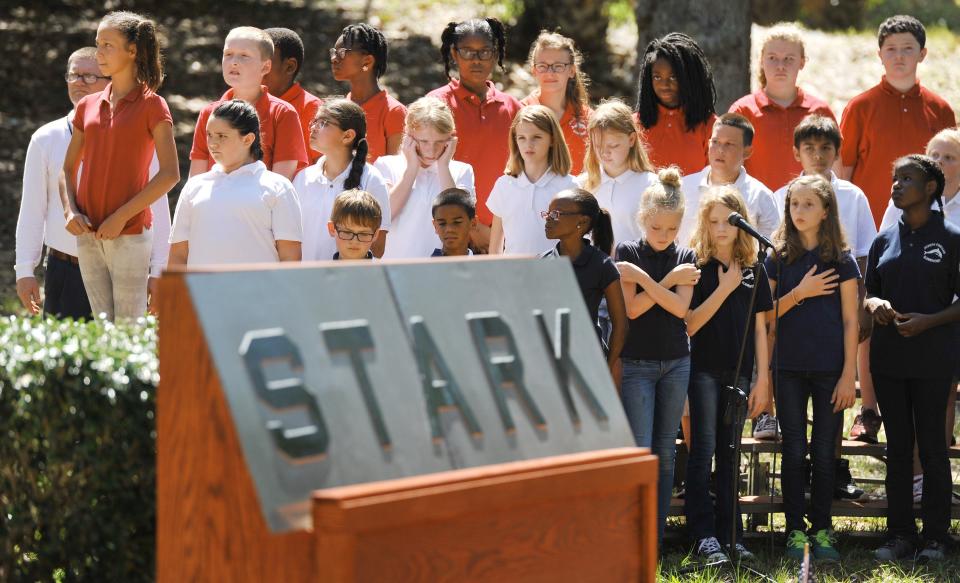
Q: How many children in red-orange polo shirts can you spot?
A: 9